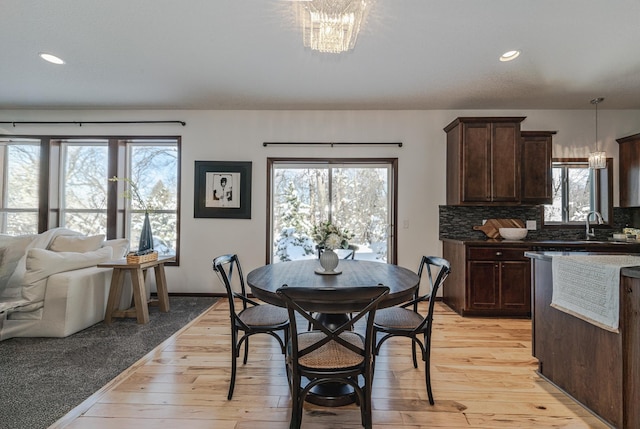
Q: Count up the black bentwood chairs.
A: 4